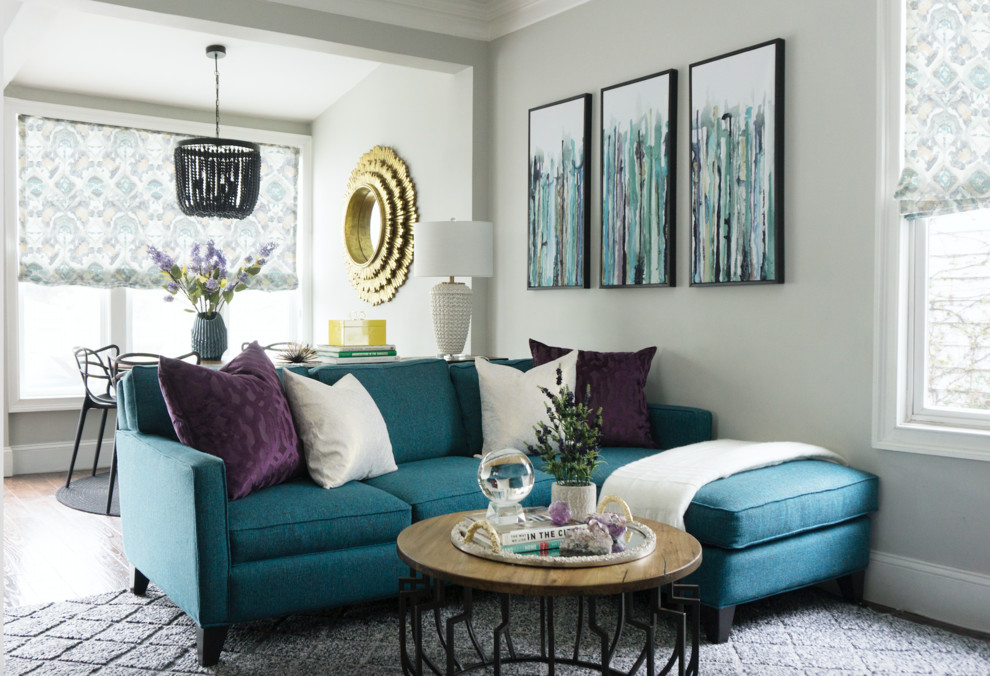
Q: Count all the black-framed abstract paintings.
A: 3